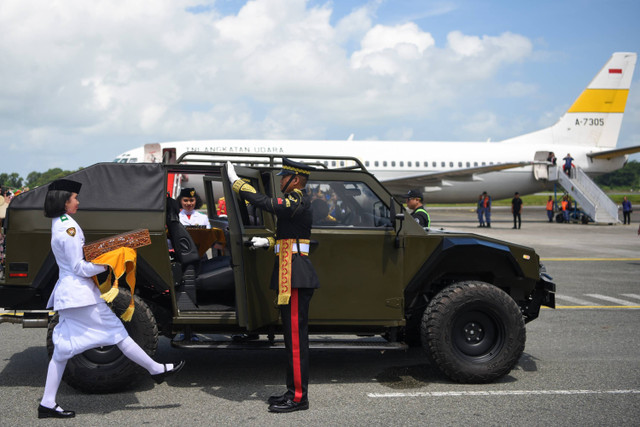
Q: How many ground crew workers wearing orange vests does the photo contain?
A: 3